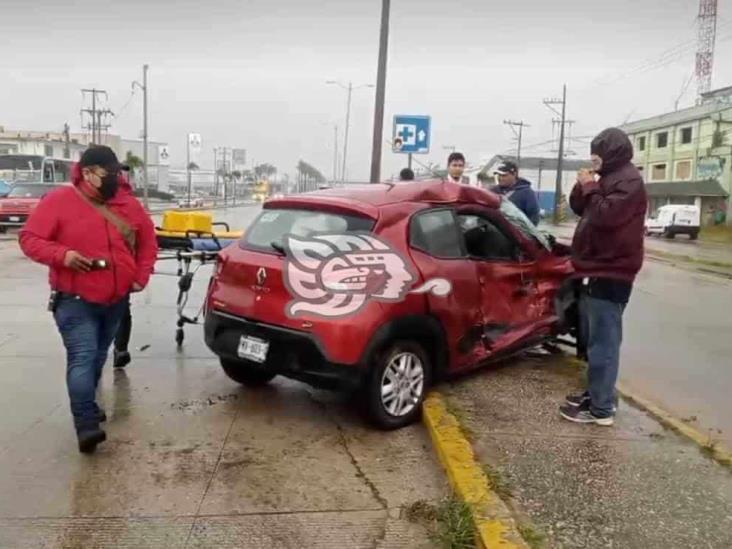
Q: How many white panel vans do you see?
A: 1